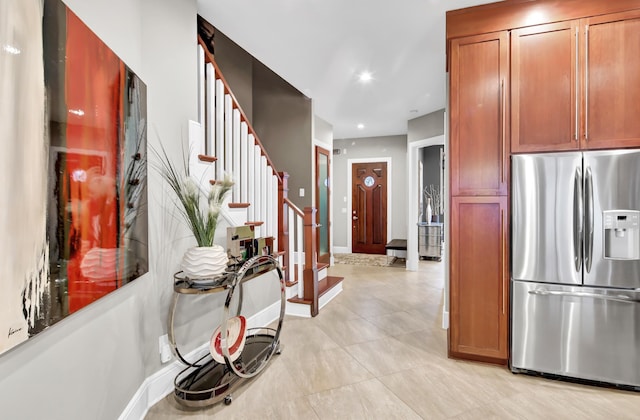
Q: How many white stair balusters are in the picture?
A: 13